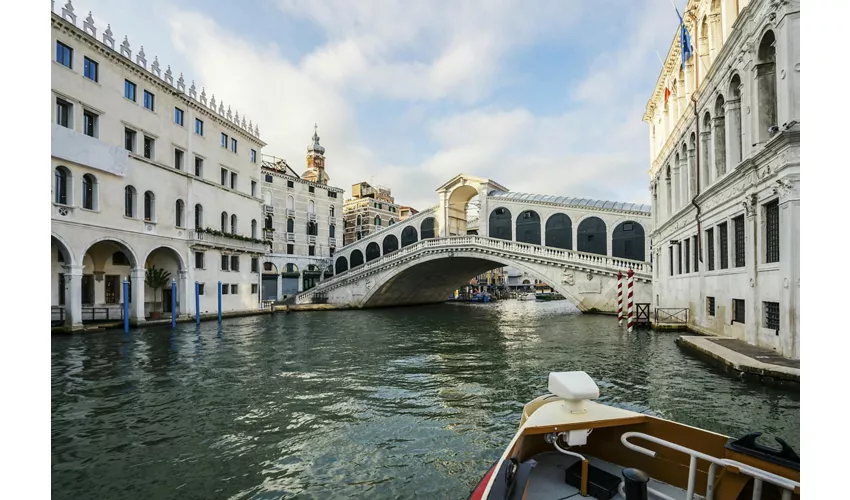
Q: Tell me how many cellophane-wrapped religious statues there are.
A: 0